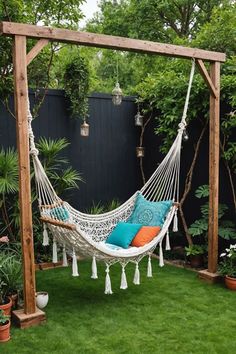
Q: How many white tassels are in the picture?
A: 12